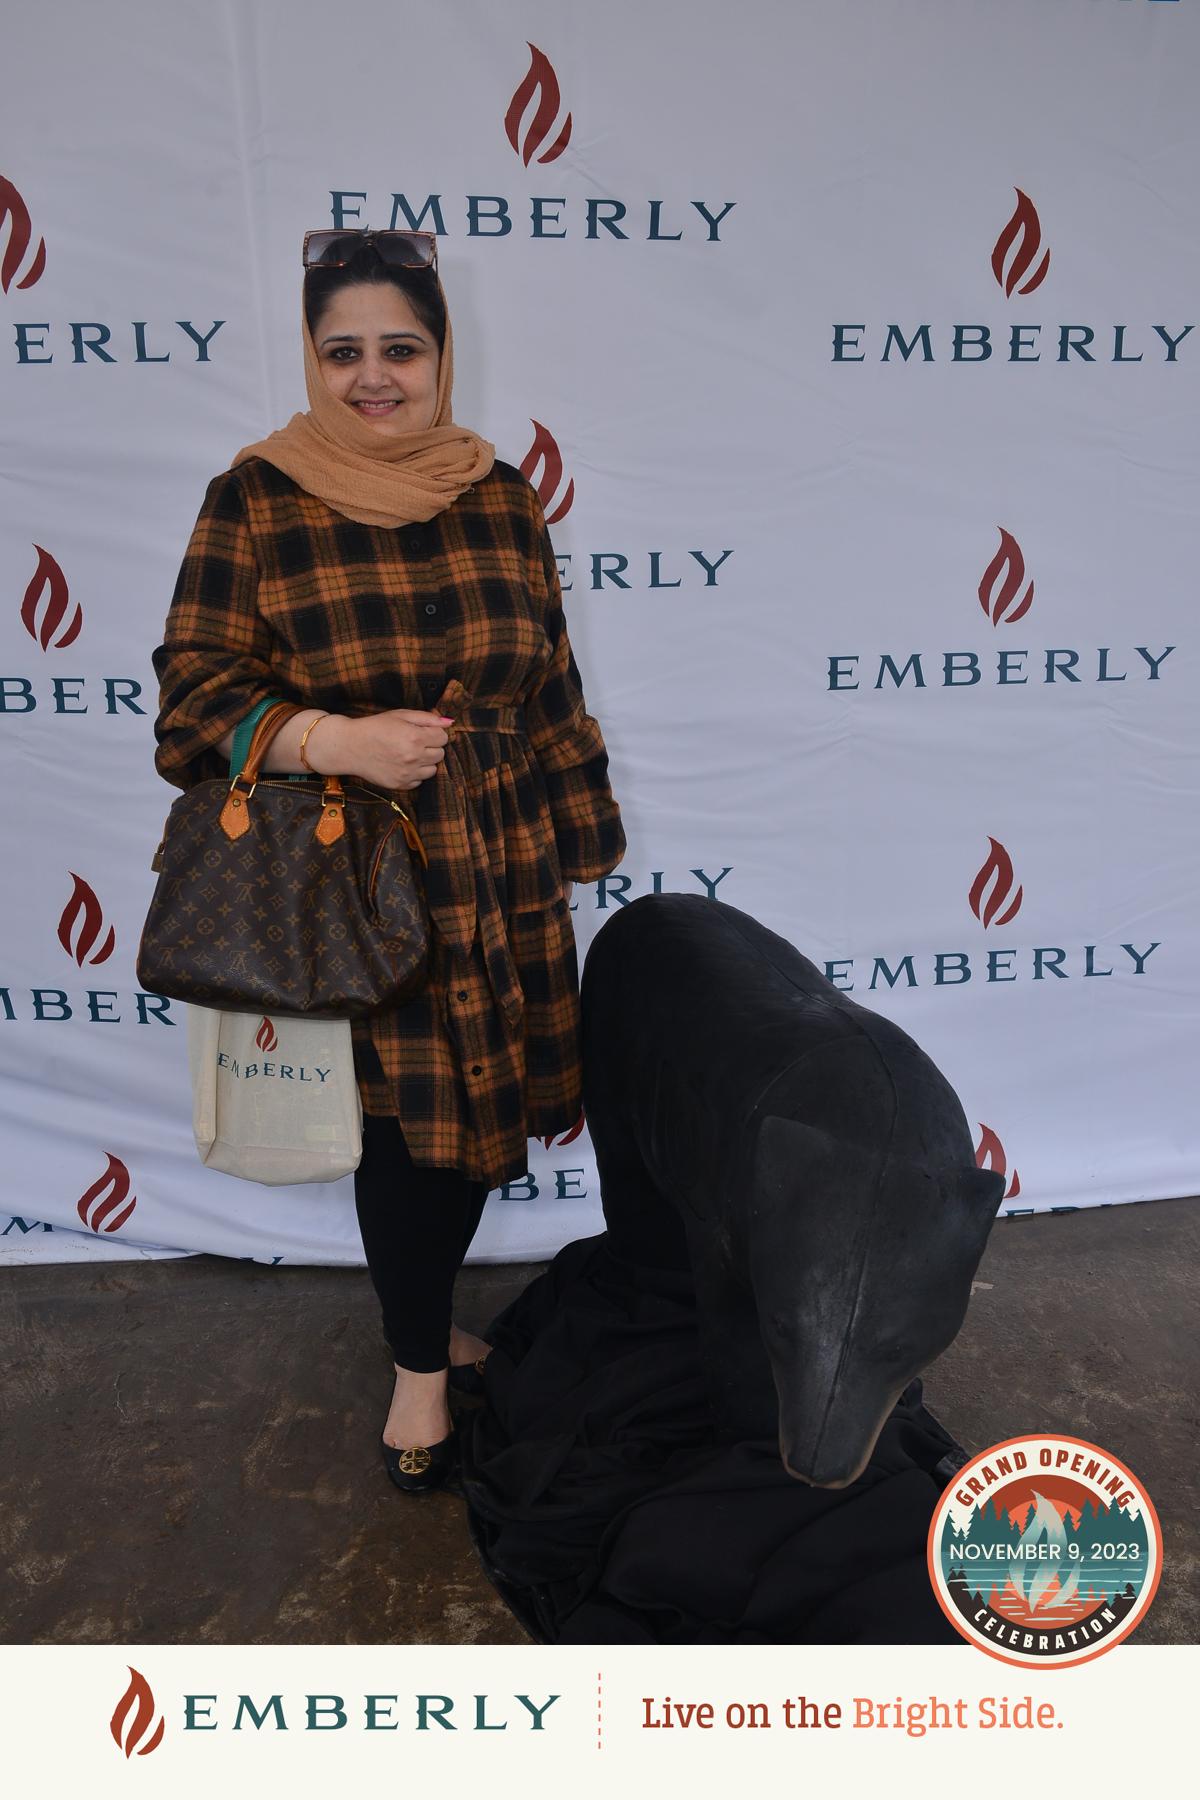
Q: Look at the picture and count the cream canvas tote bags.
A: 1